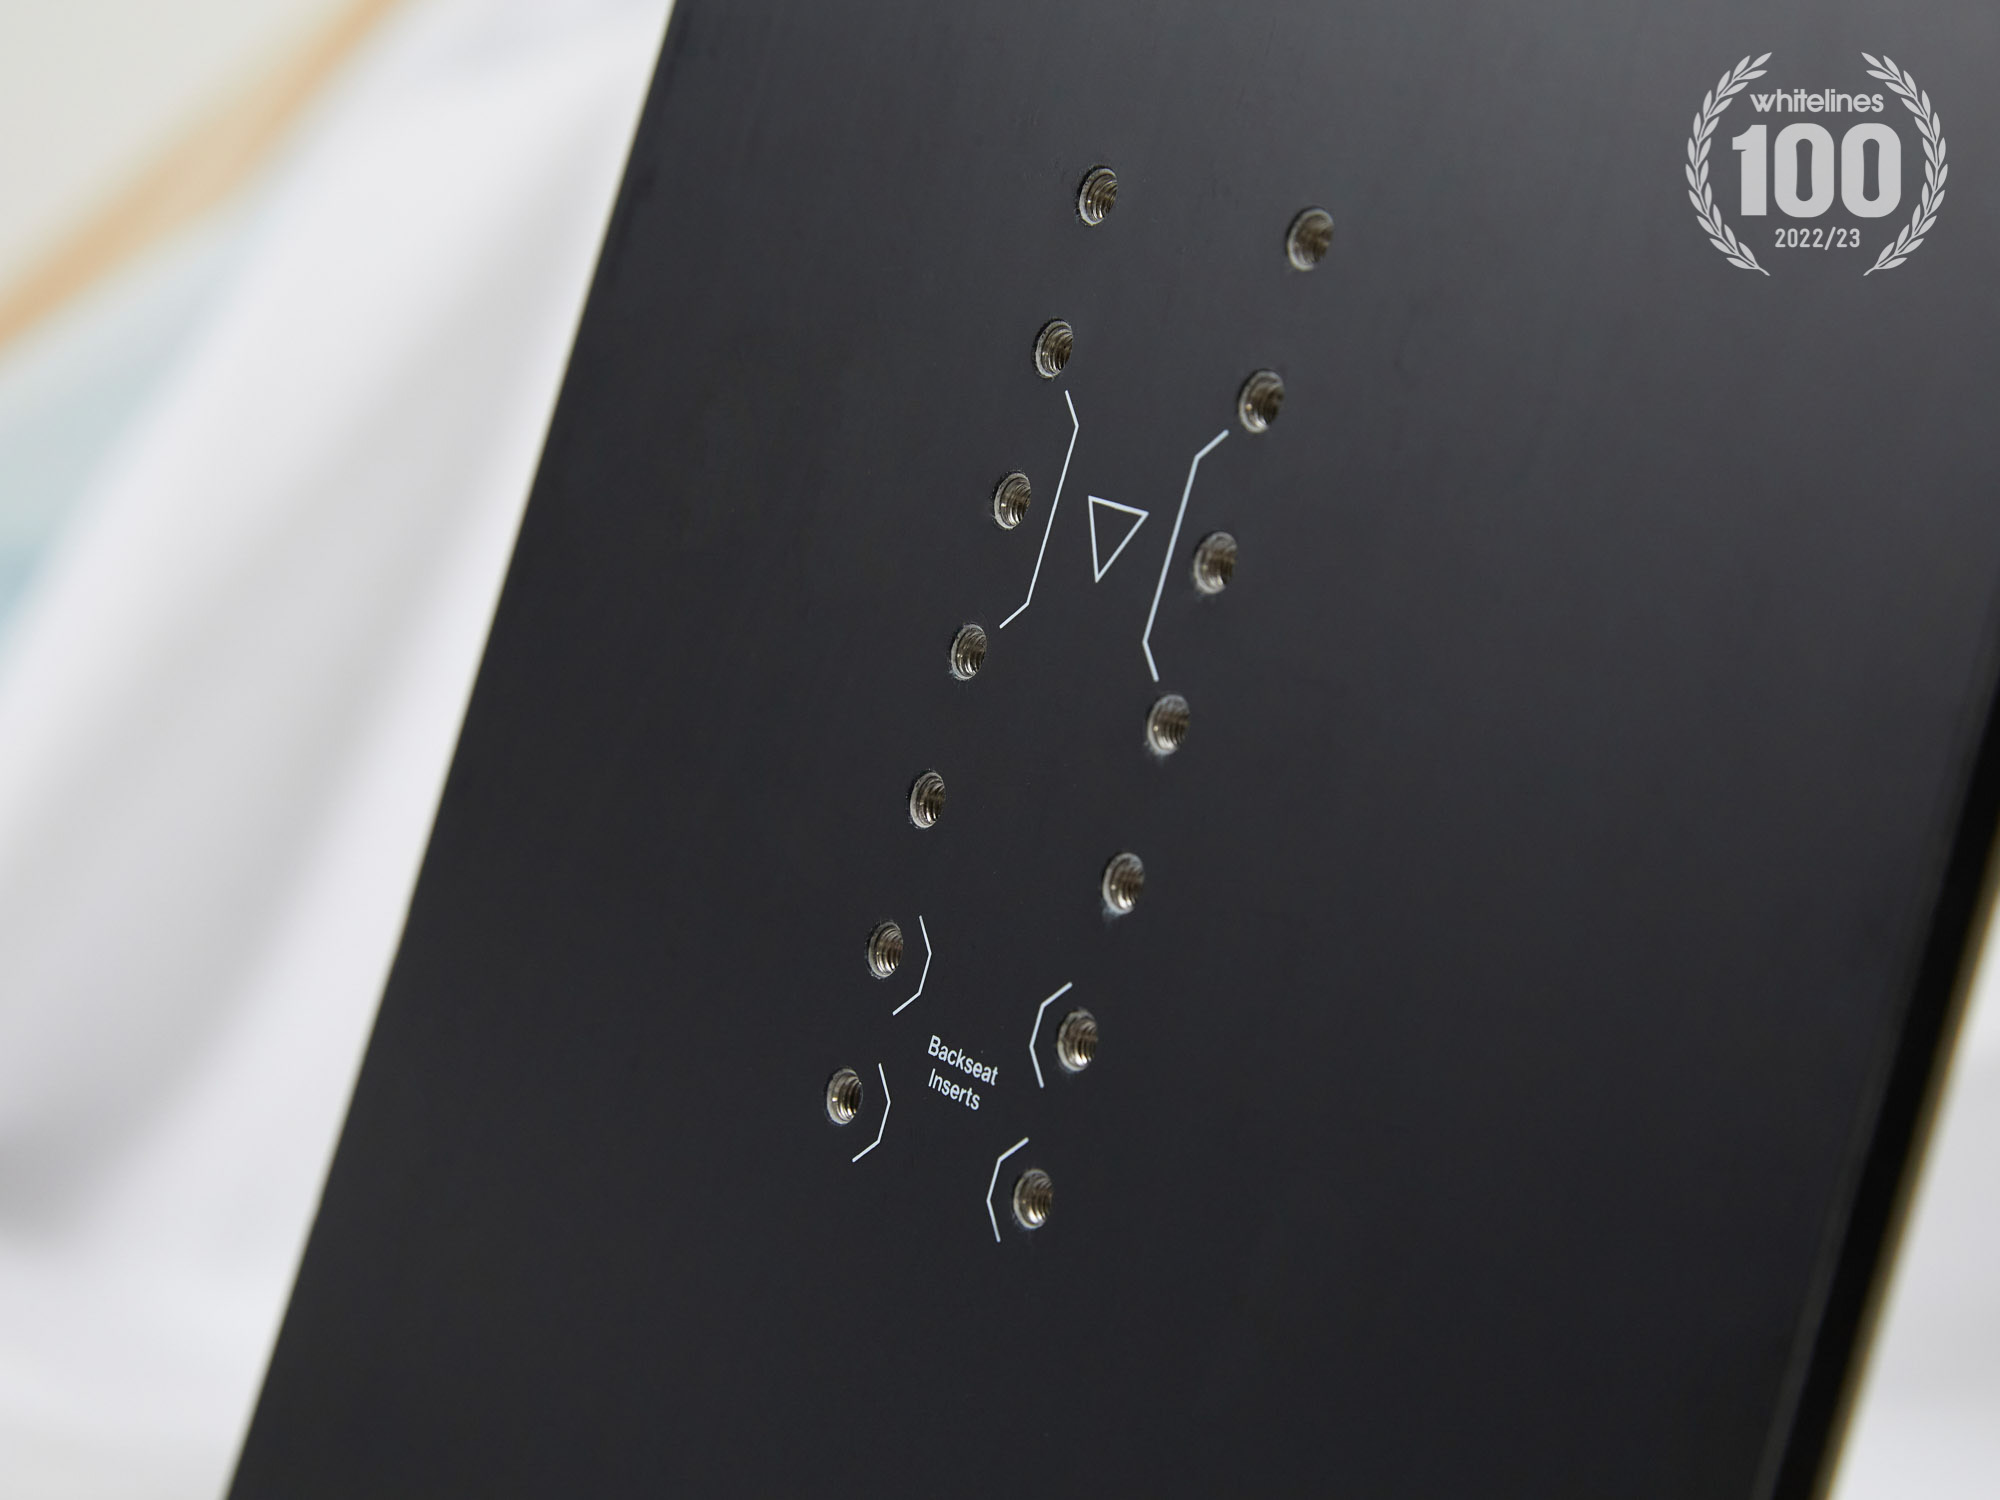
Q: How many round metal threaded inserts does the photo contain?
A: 14